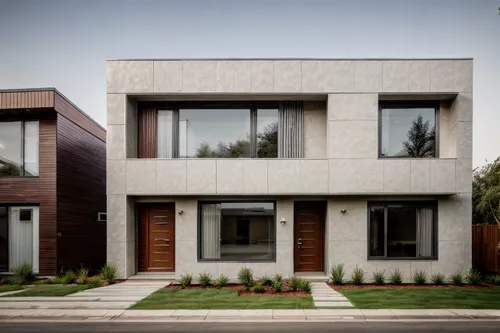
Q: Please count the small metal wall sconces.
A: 3